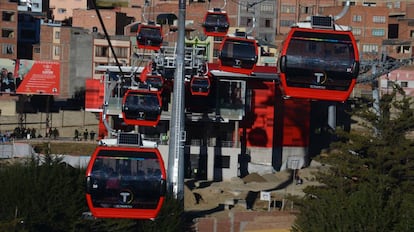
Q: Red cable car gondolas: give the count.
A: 8